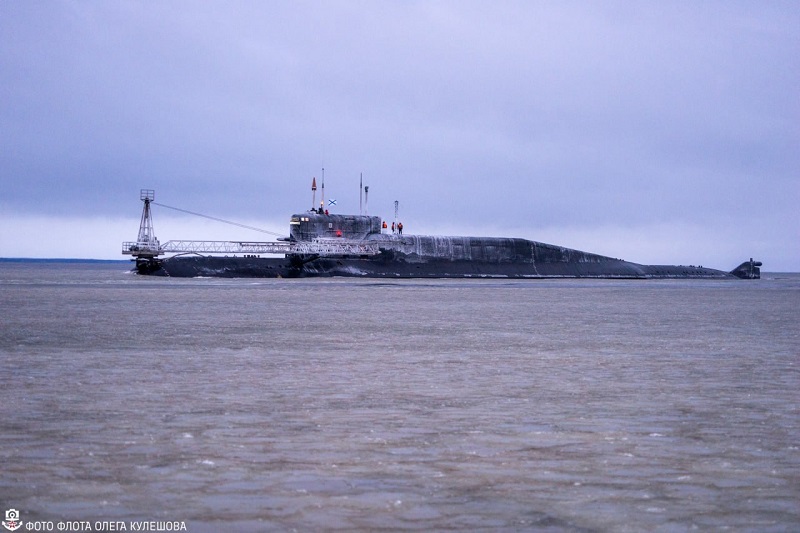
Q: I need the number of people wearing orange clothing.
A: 3